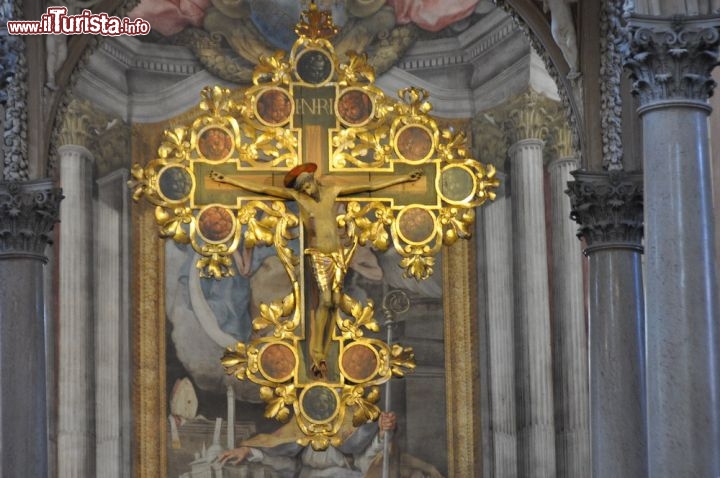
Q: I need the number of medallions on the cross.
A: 12